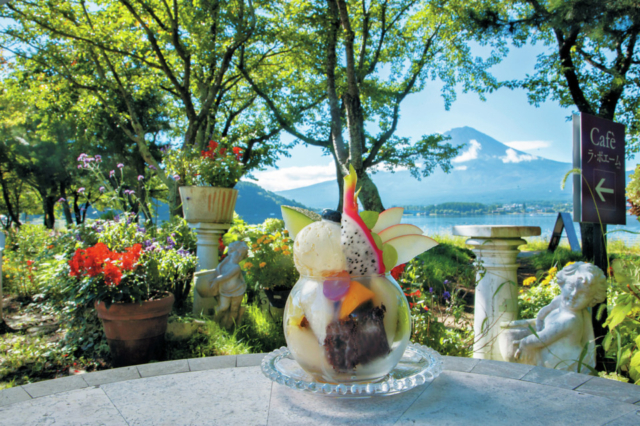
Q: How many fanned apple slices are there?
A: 3